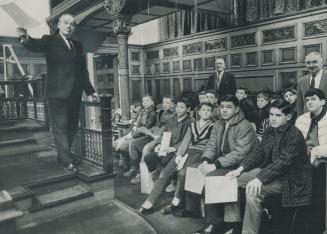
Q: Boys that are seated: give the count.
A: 12